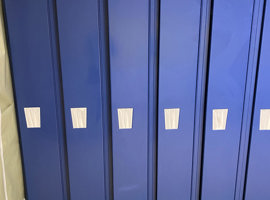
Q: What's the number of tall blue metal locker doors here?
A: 6